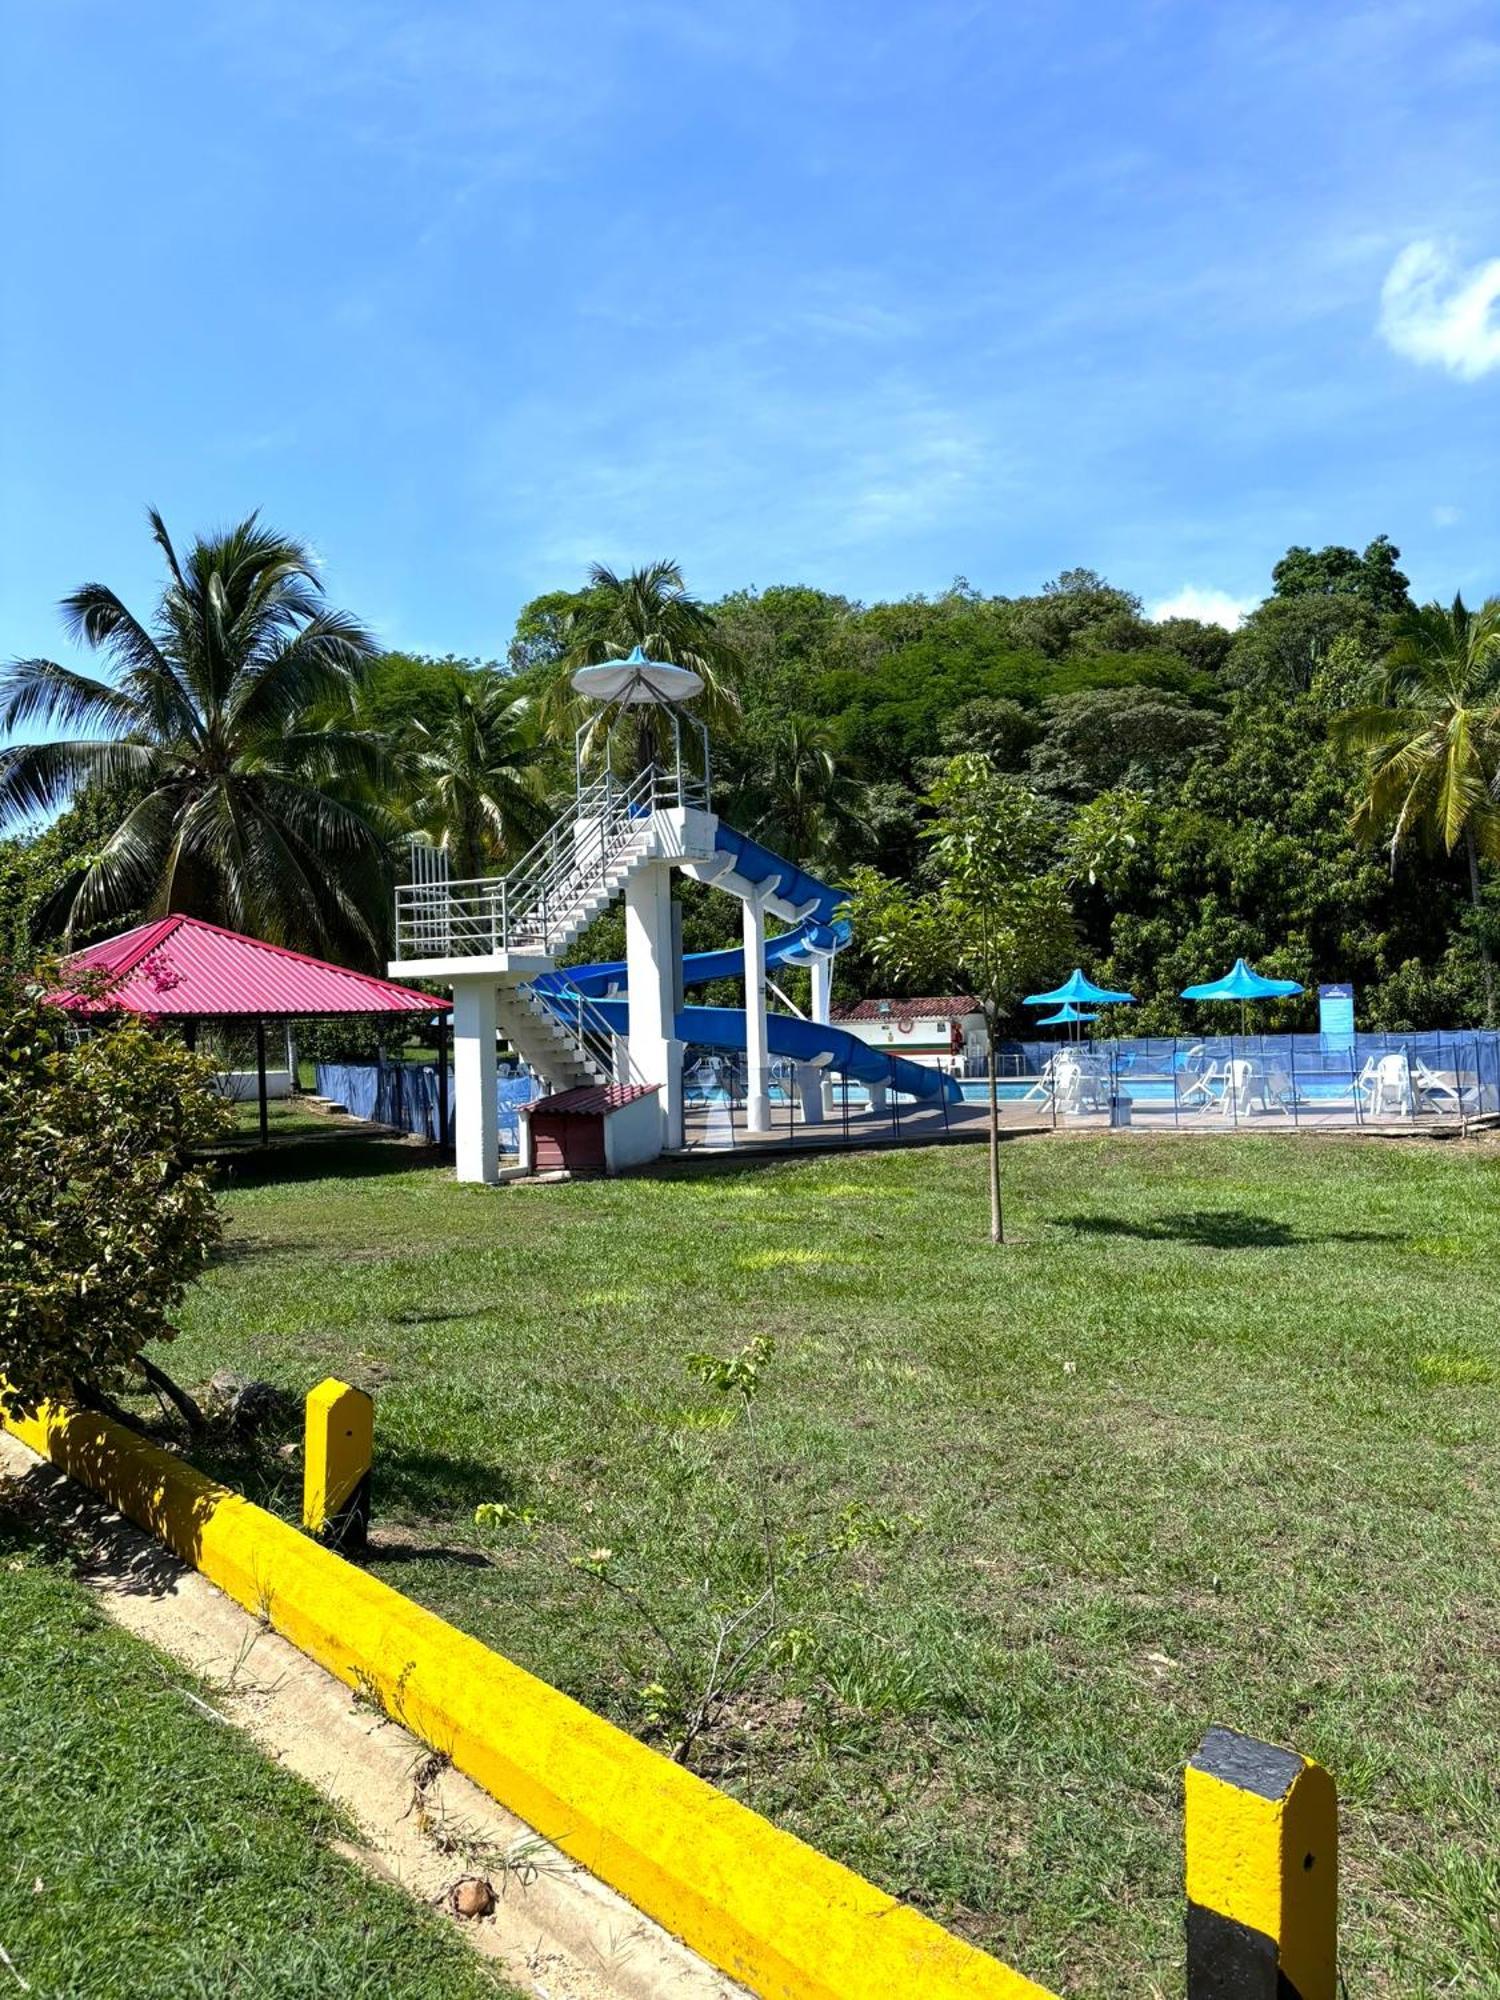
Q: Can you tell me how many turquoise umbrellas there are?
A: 3